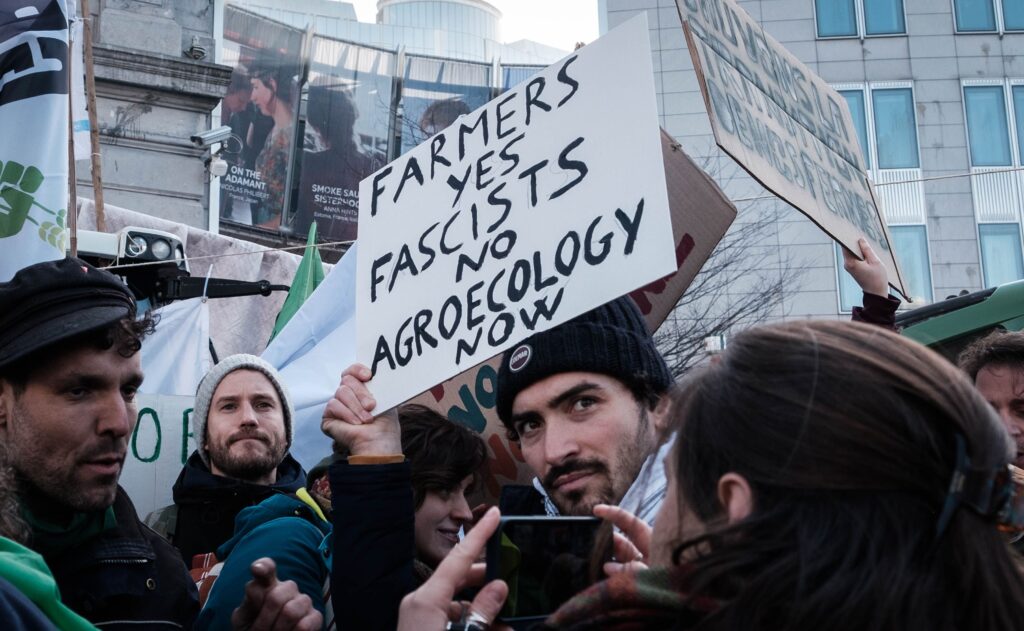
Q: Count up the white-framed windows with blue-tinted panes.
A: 11